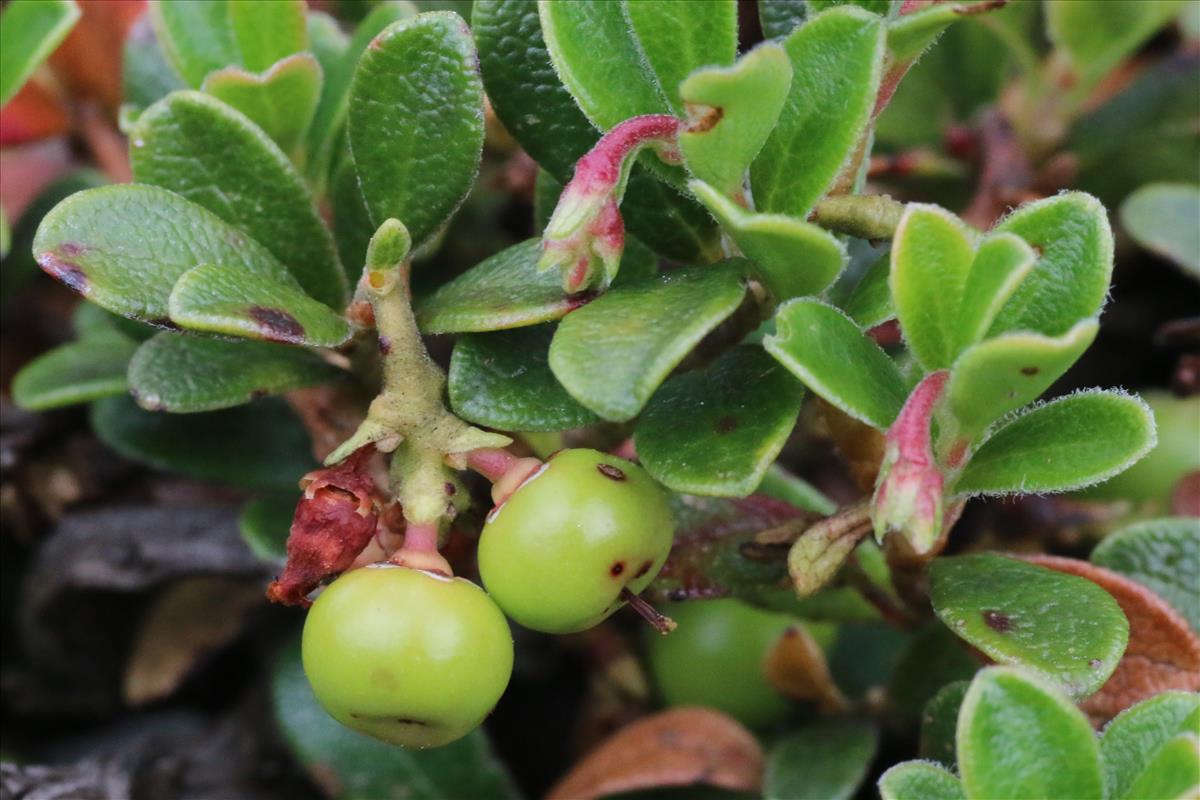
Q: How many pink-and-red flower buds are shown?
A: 2